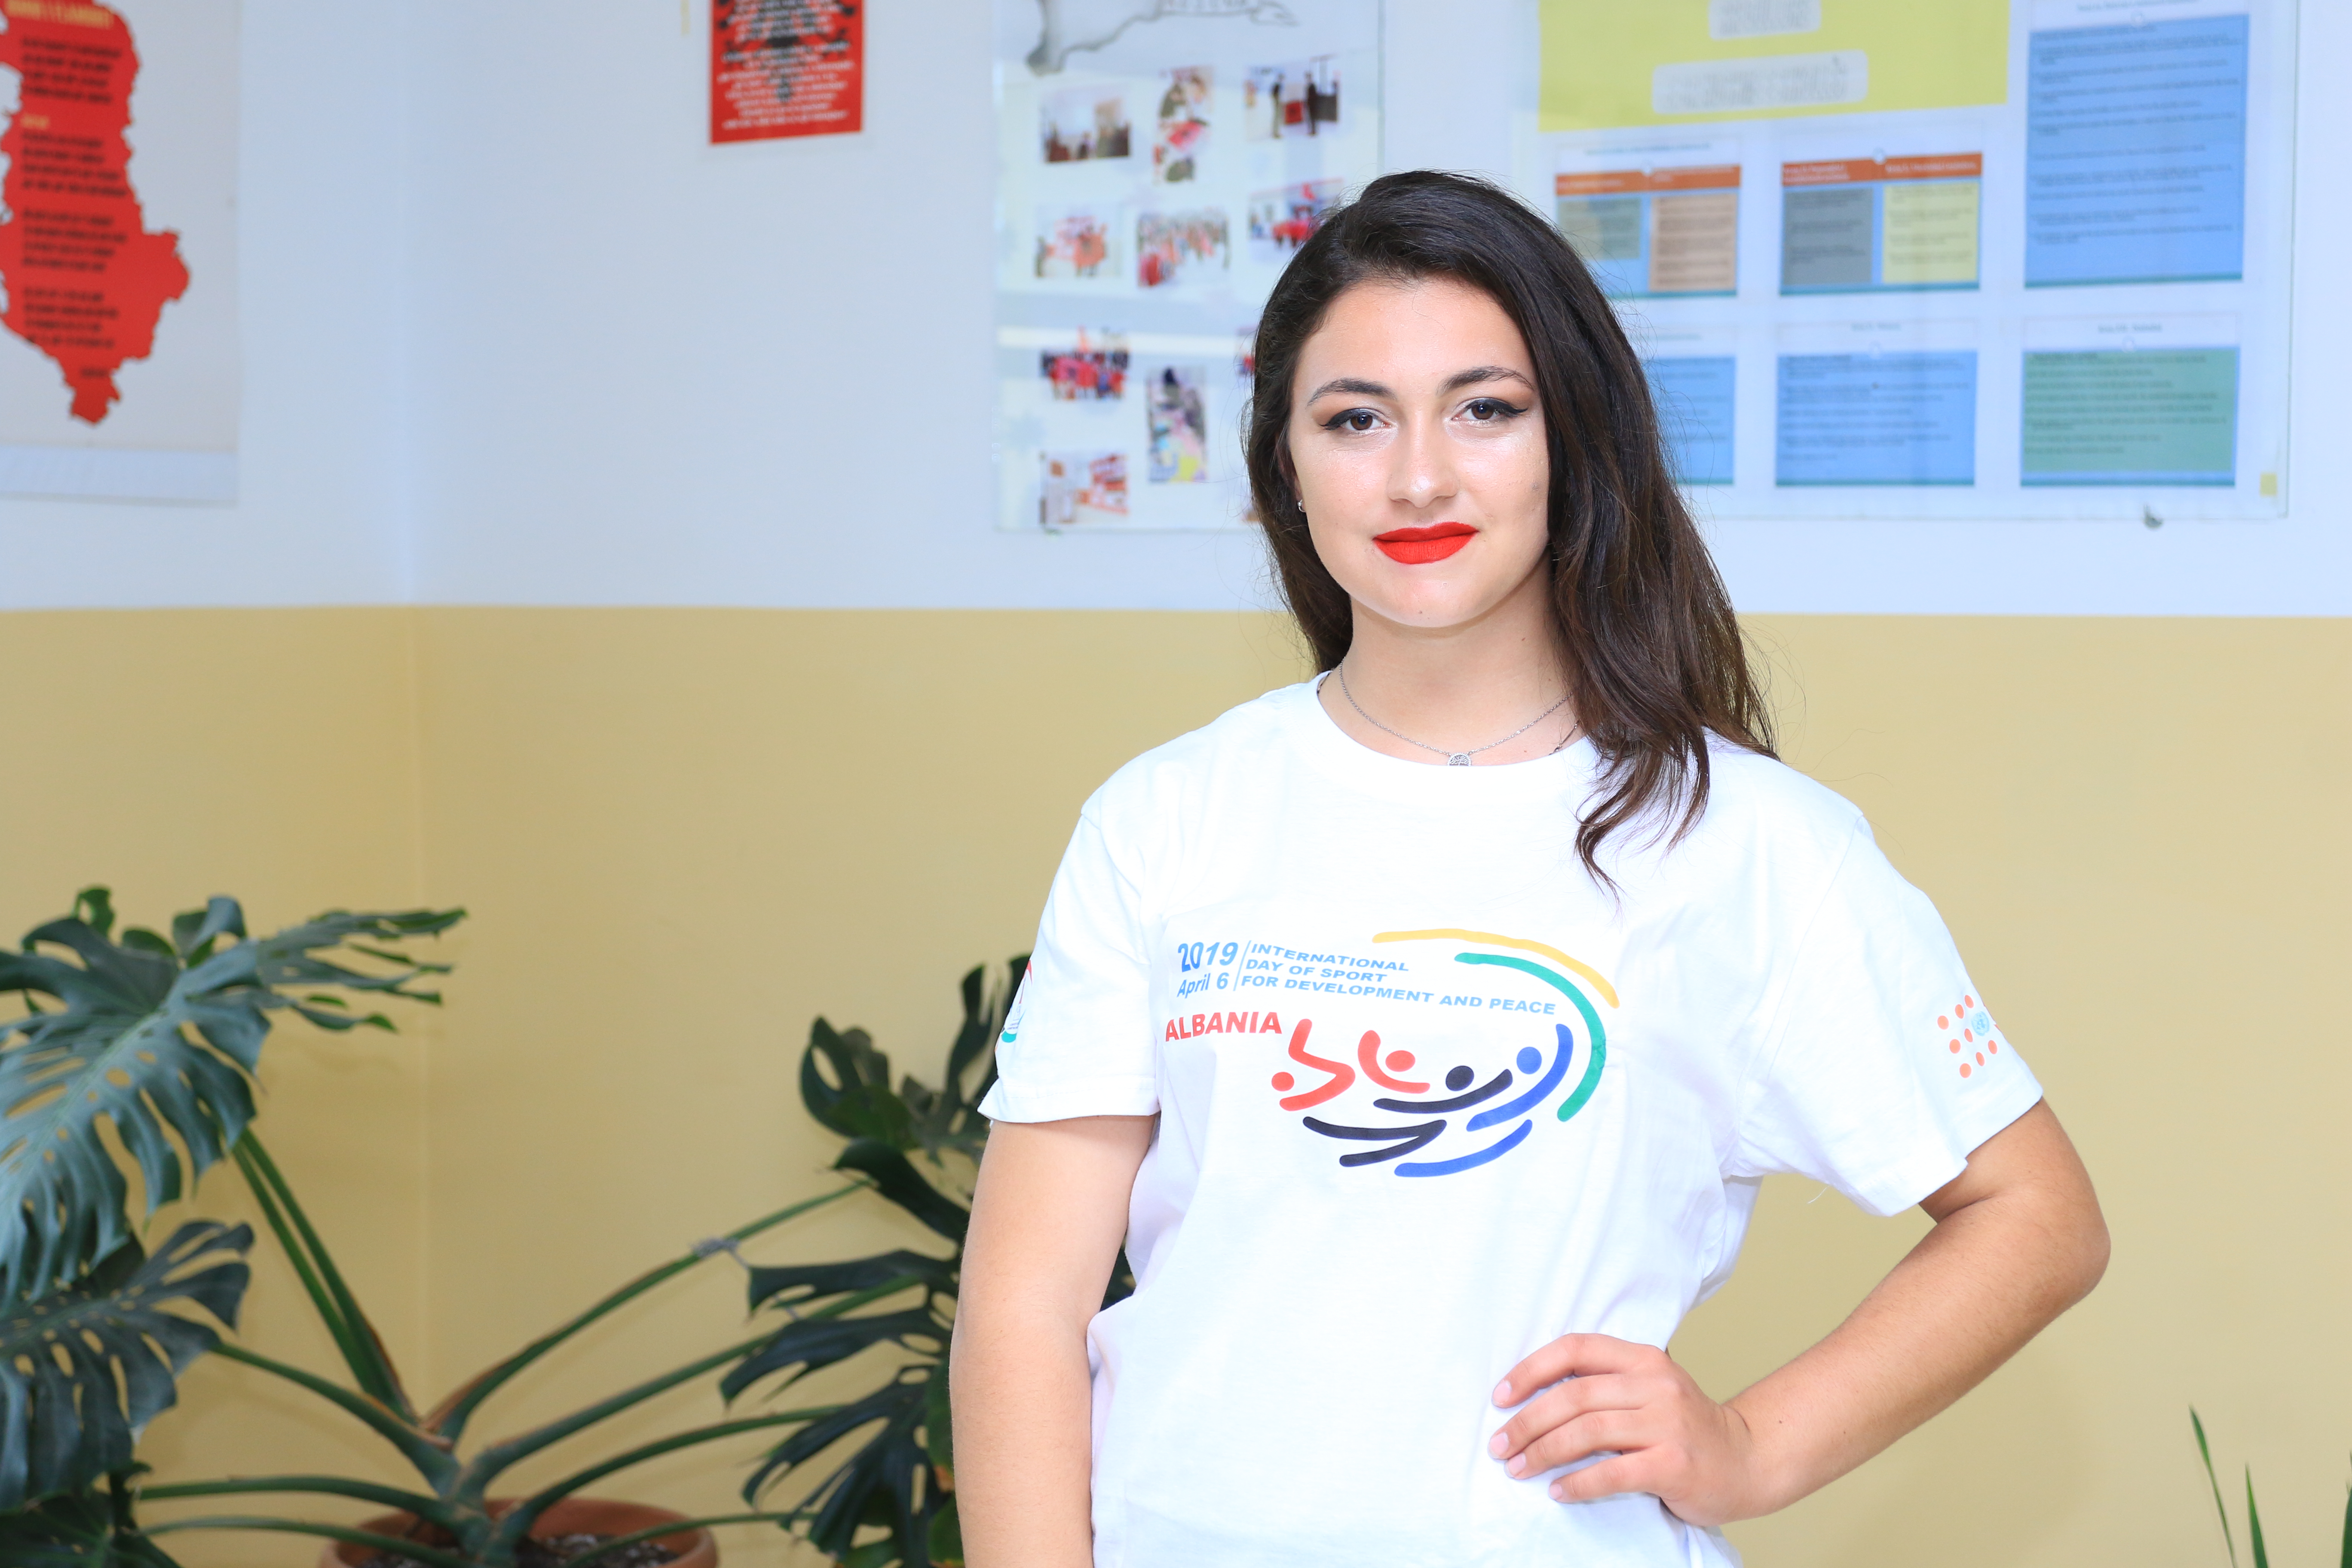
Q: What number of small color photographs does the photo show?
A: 11